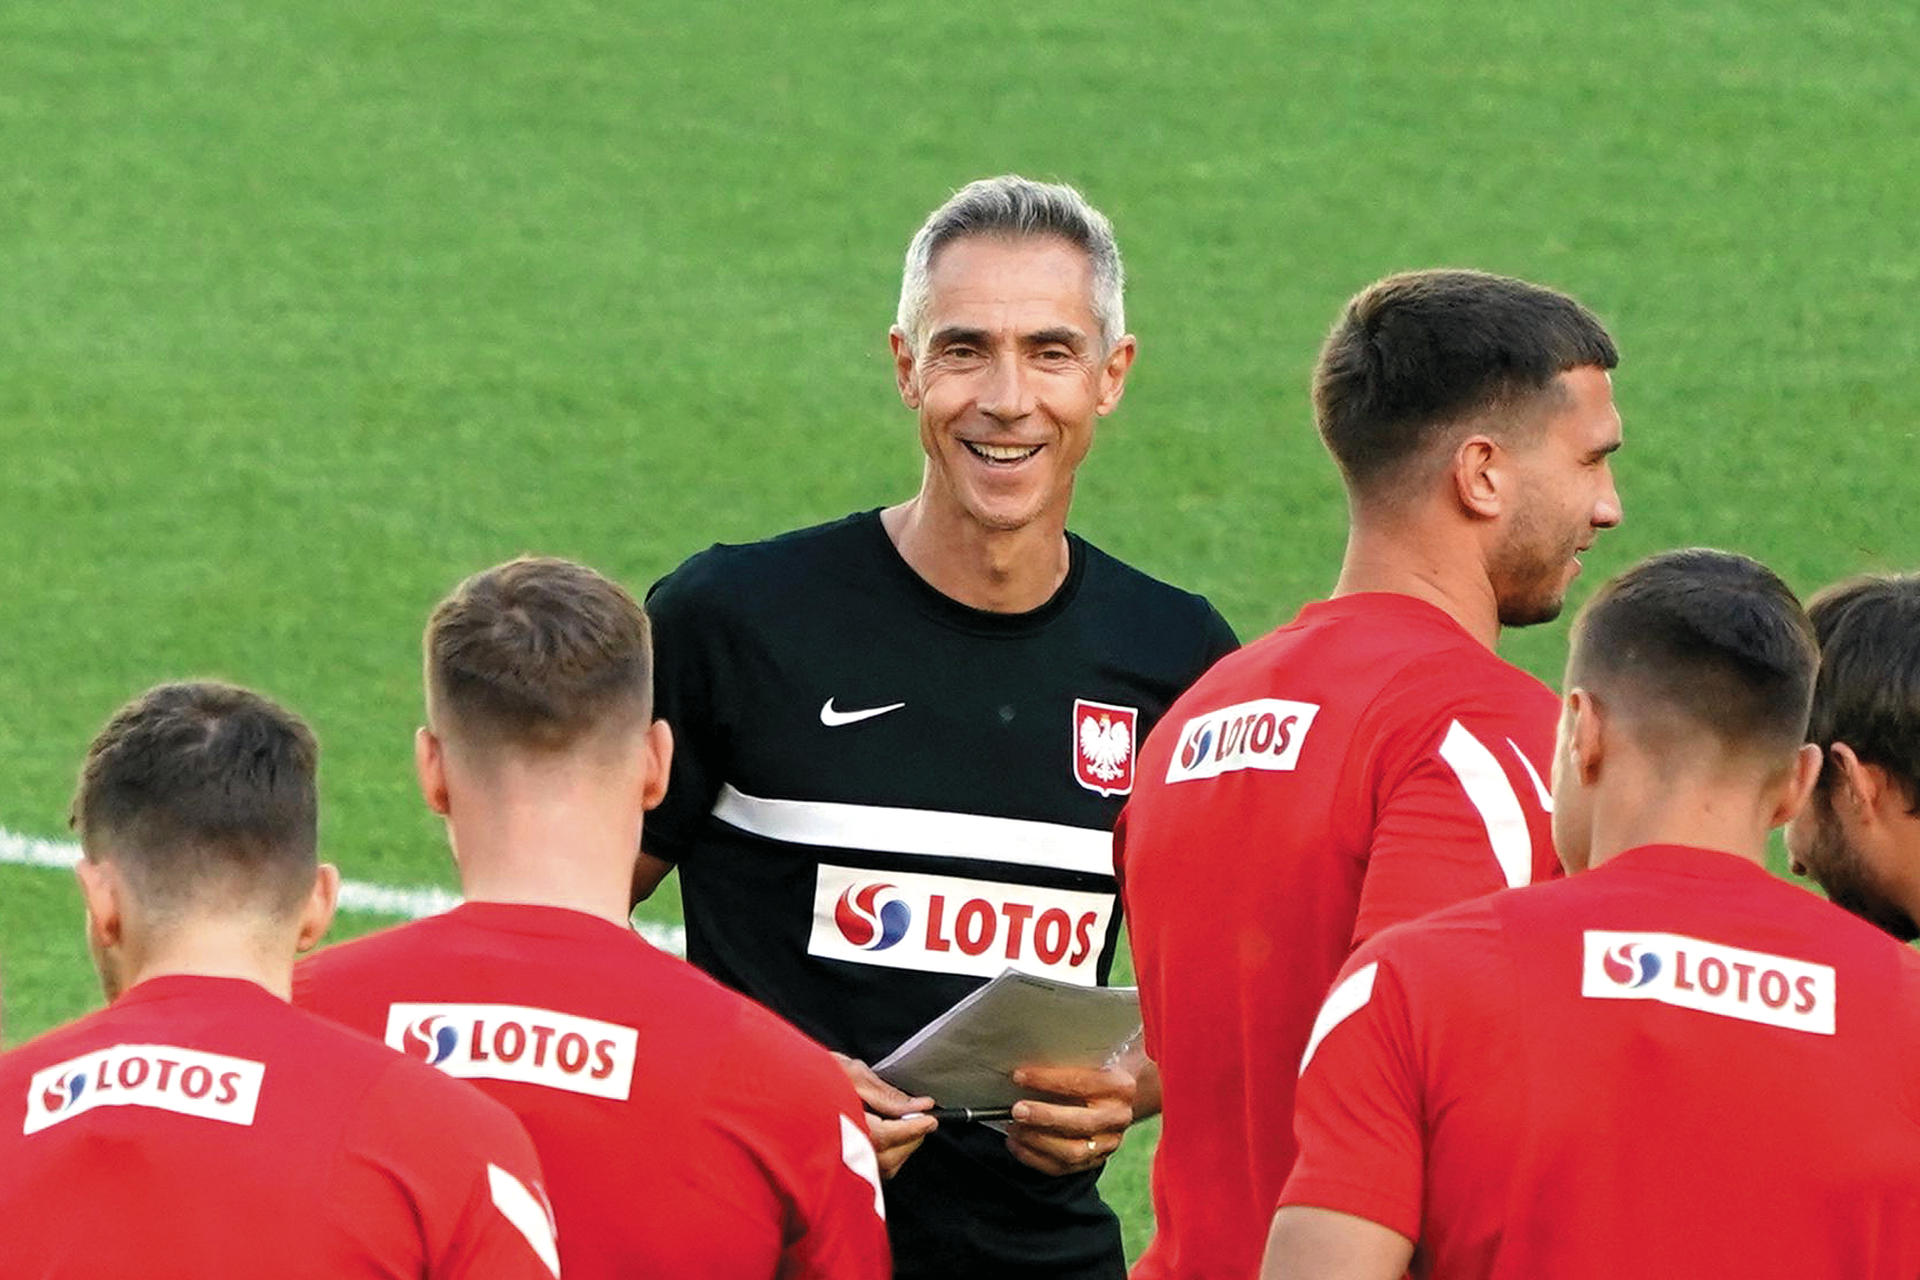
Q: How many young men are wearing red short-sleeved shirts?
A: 4